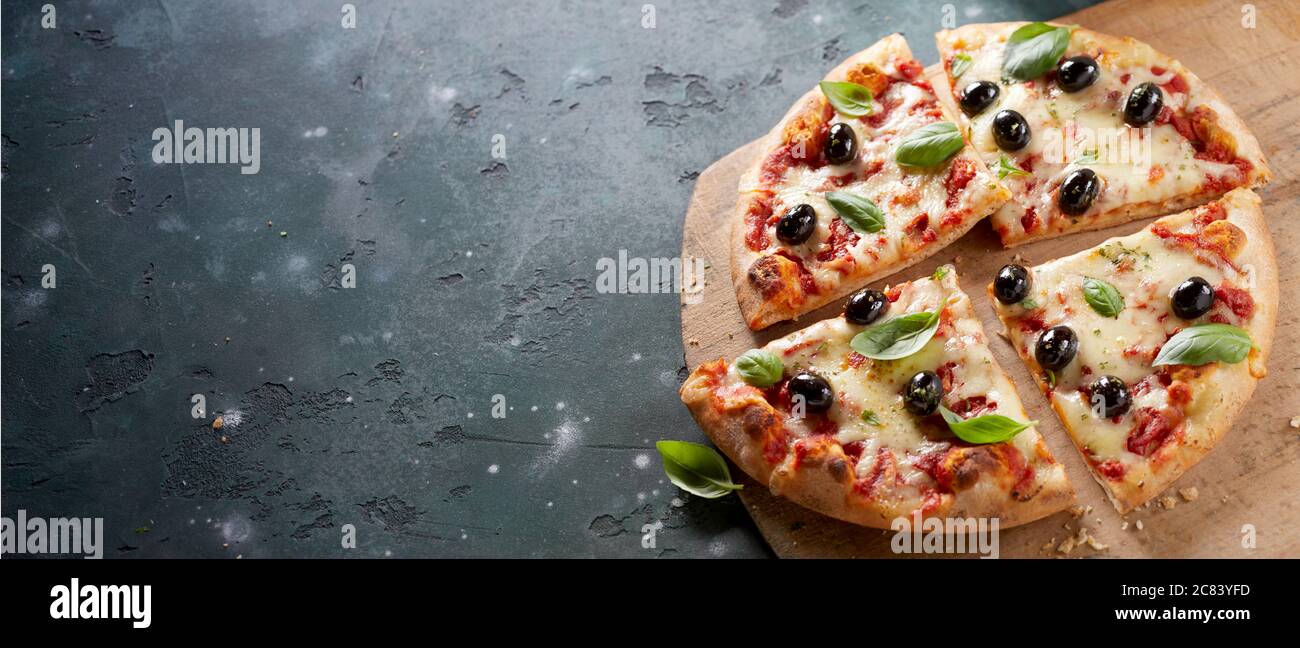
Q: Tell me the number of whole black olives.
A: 14